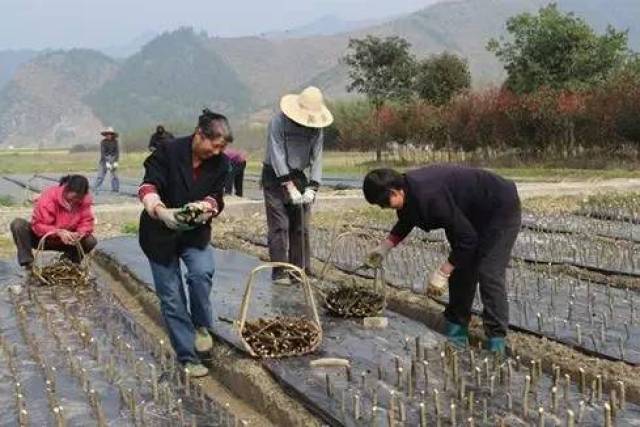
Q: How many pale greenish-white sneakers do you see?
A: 2